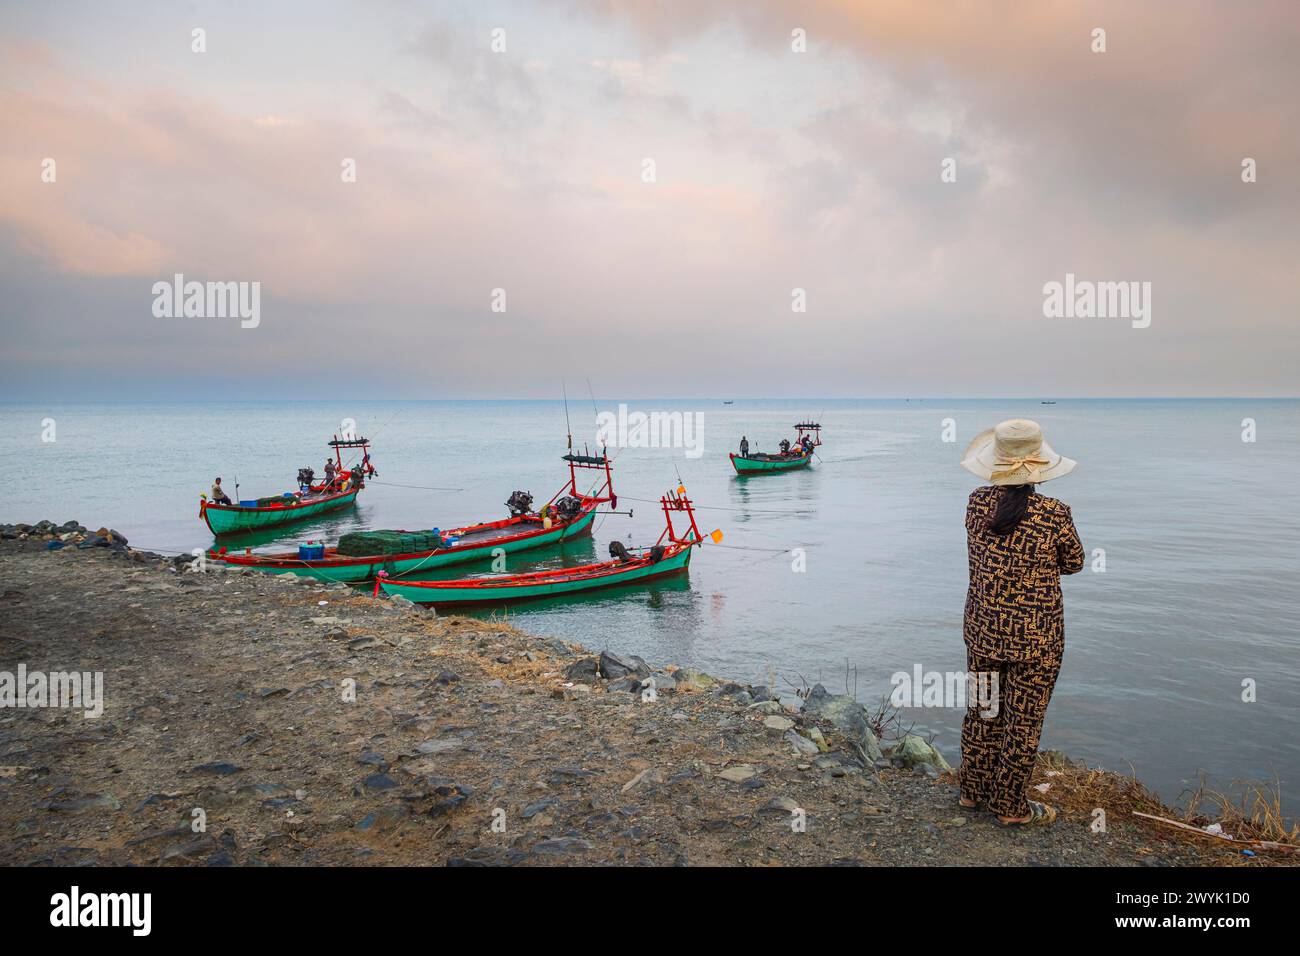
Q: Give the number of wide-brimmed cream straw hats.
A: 1